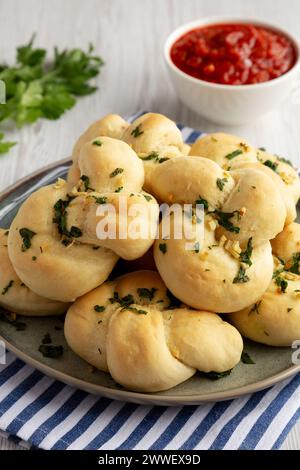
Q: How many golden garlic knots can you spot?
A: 7